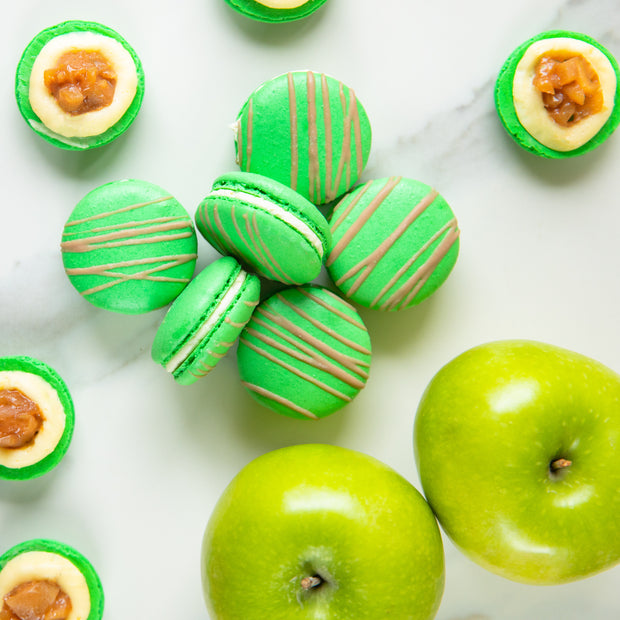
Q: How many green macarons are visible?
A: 11